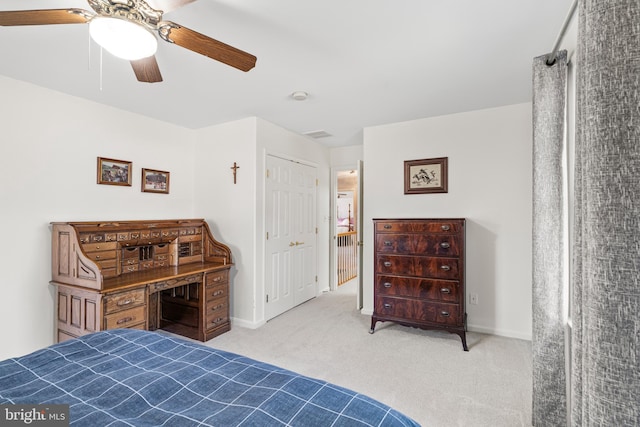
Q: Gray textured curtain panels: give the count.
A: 2